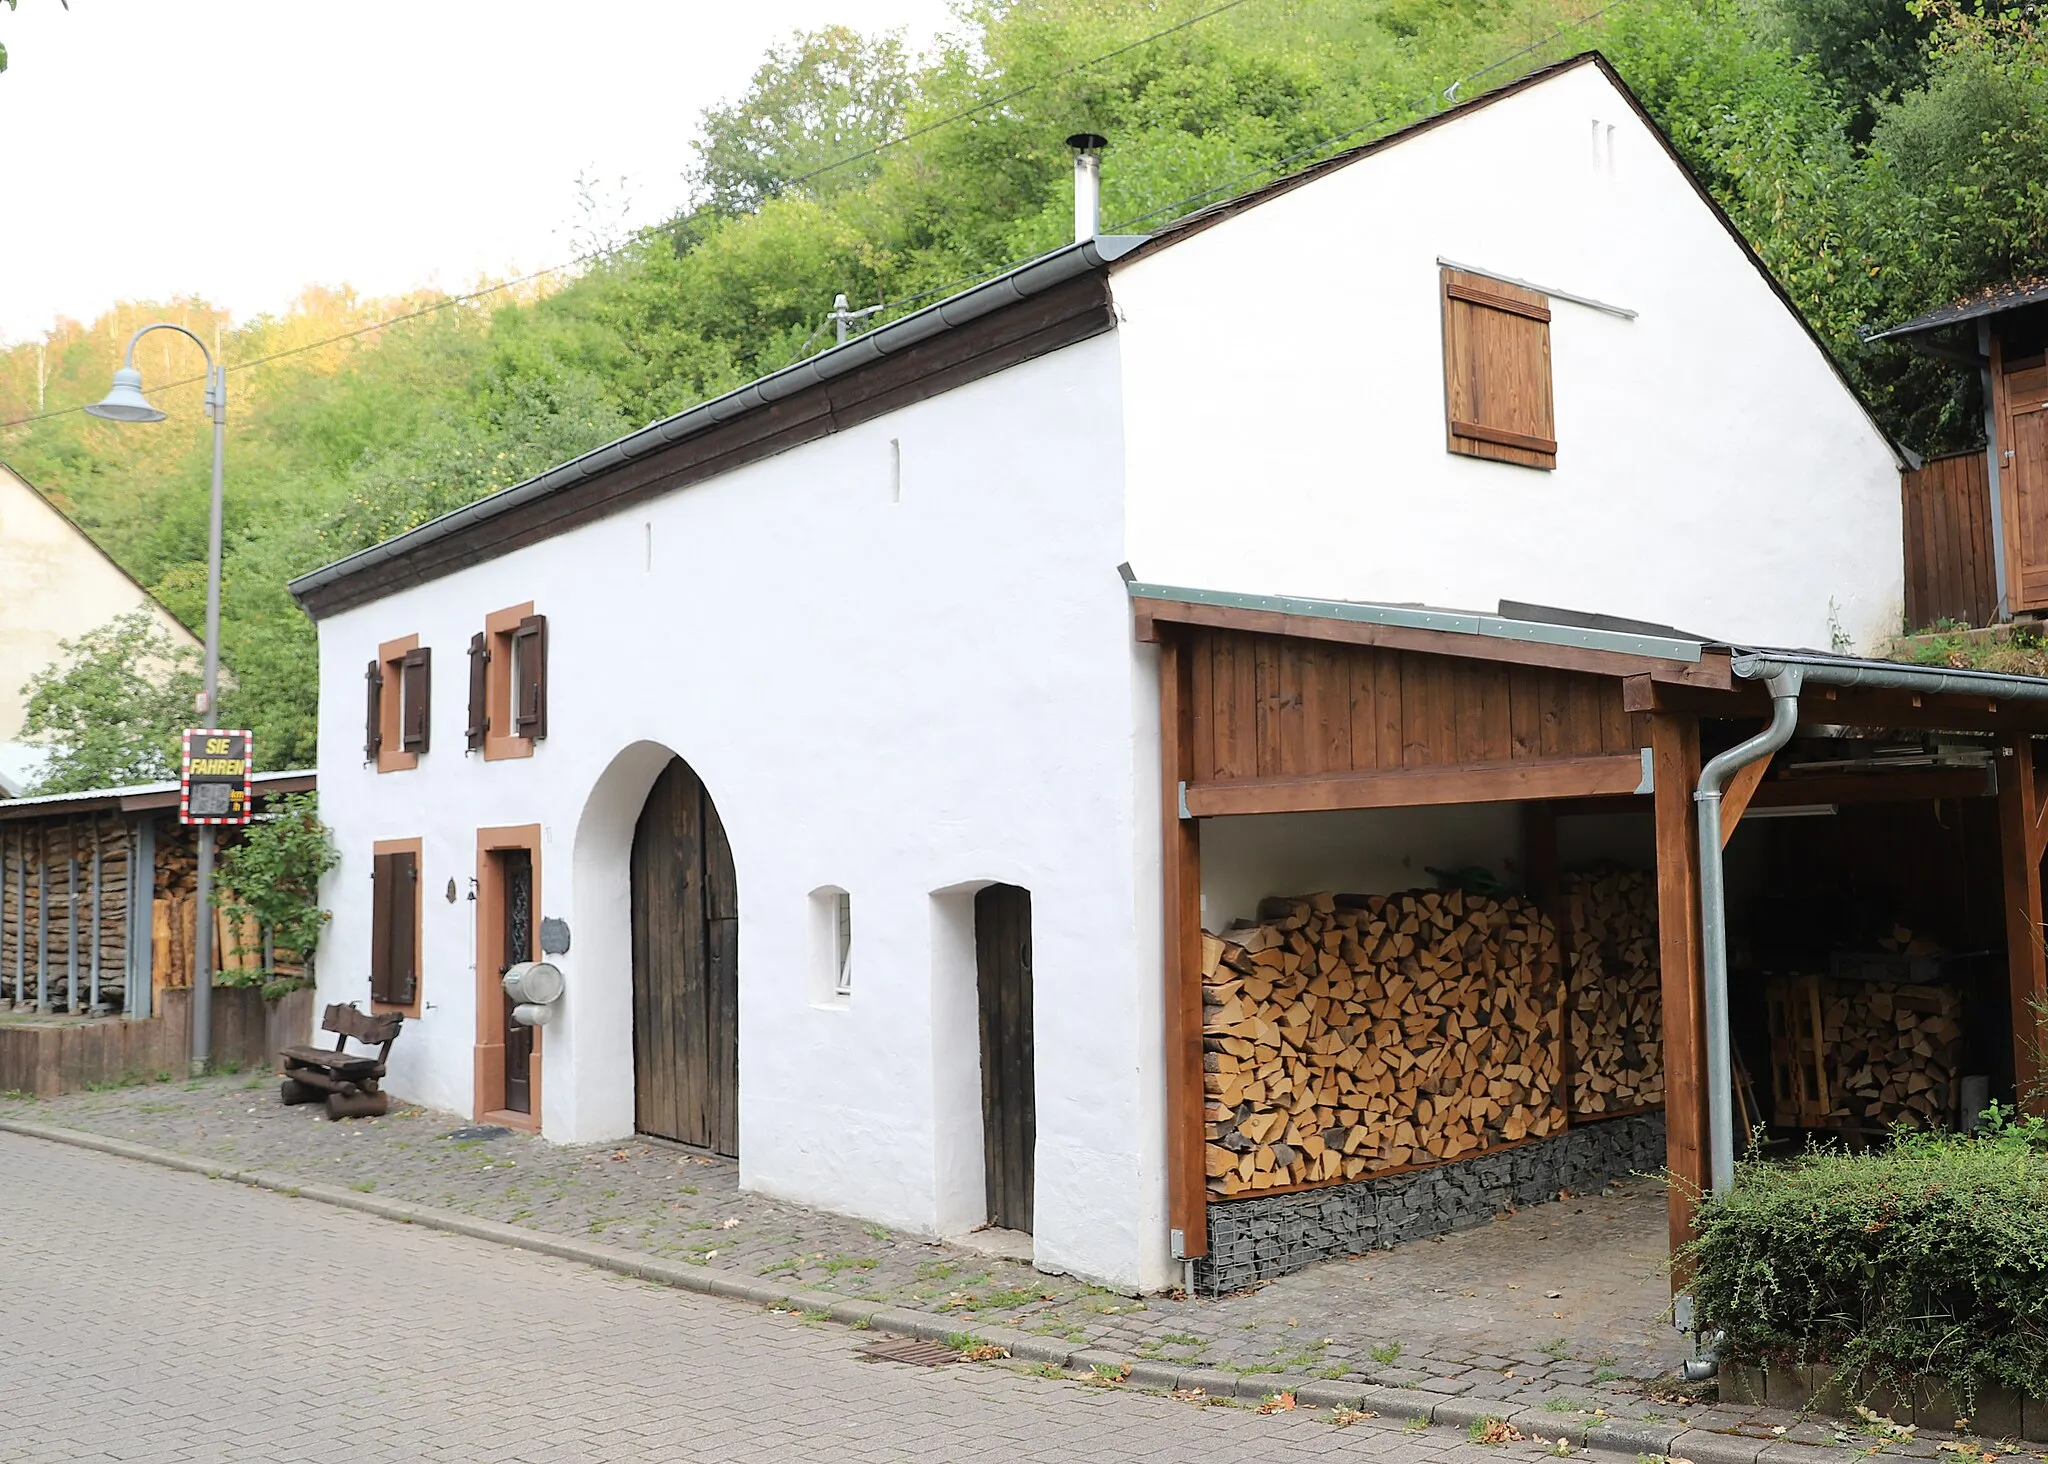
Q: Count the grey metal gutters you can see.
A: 2